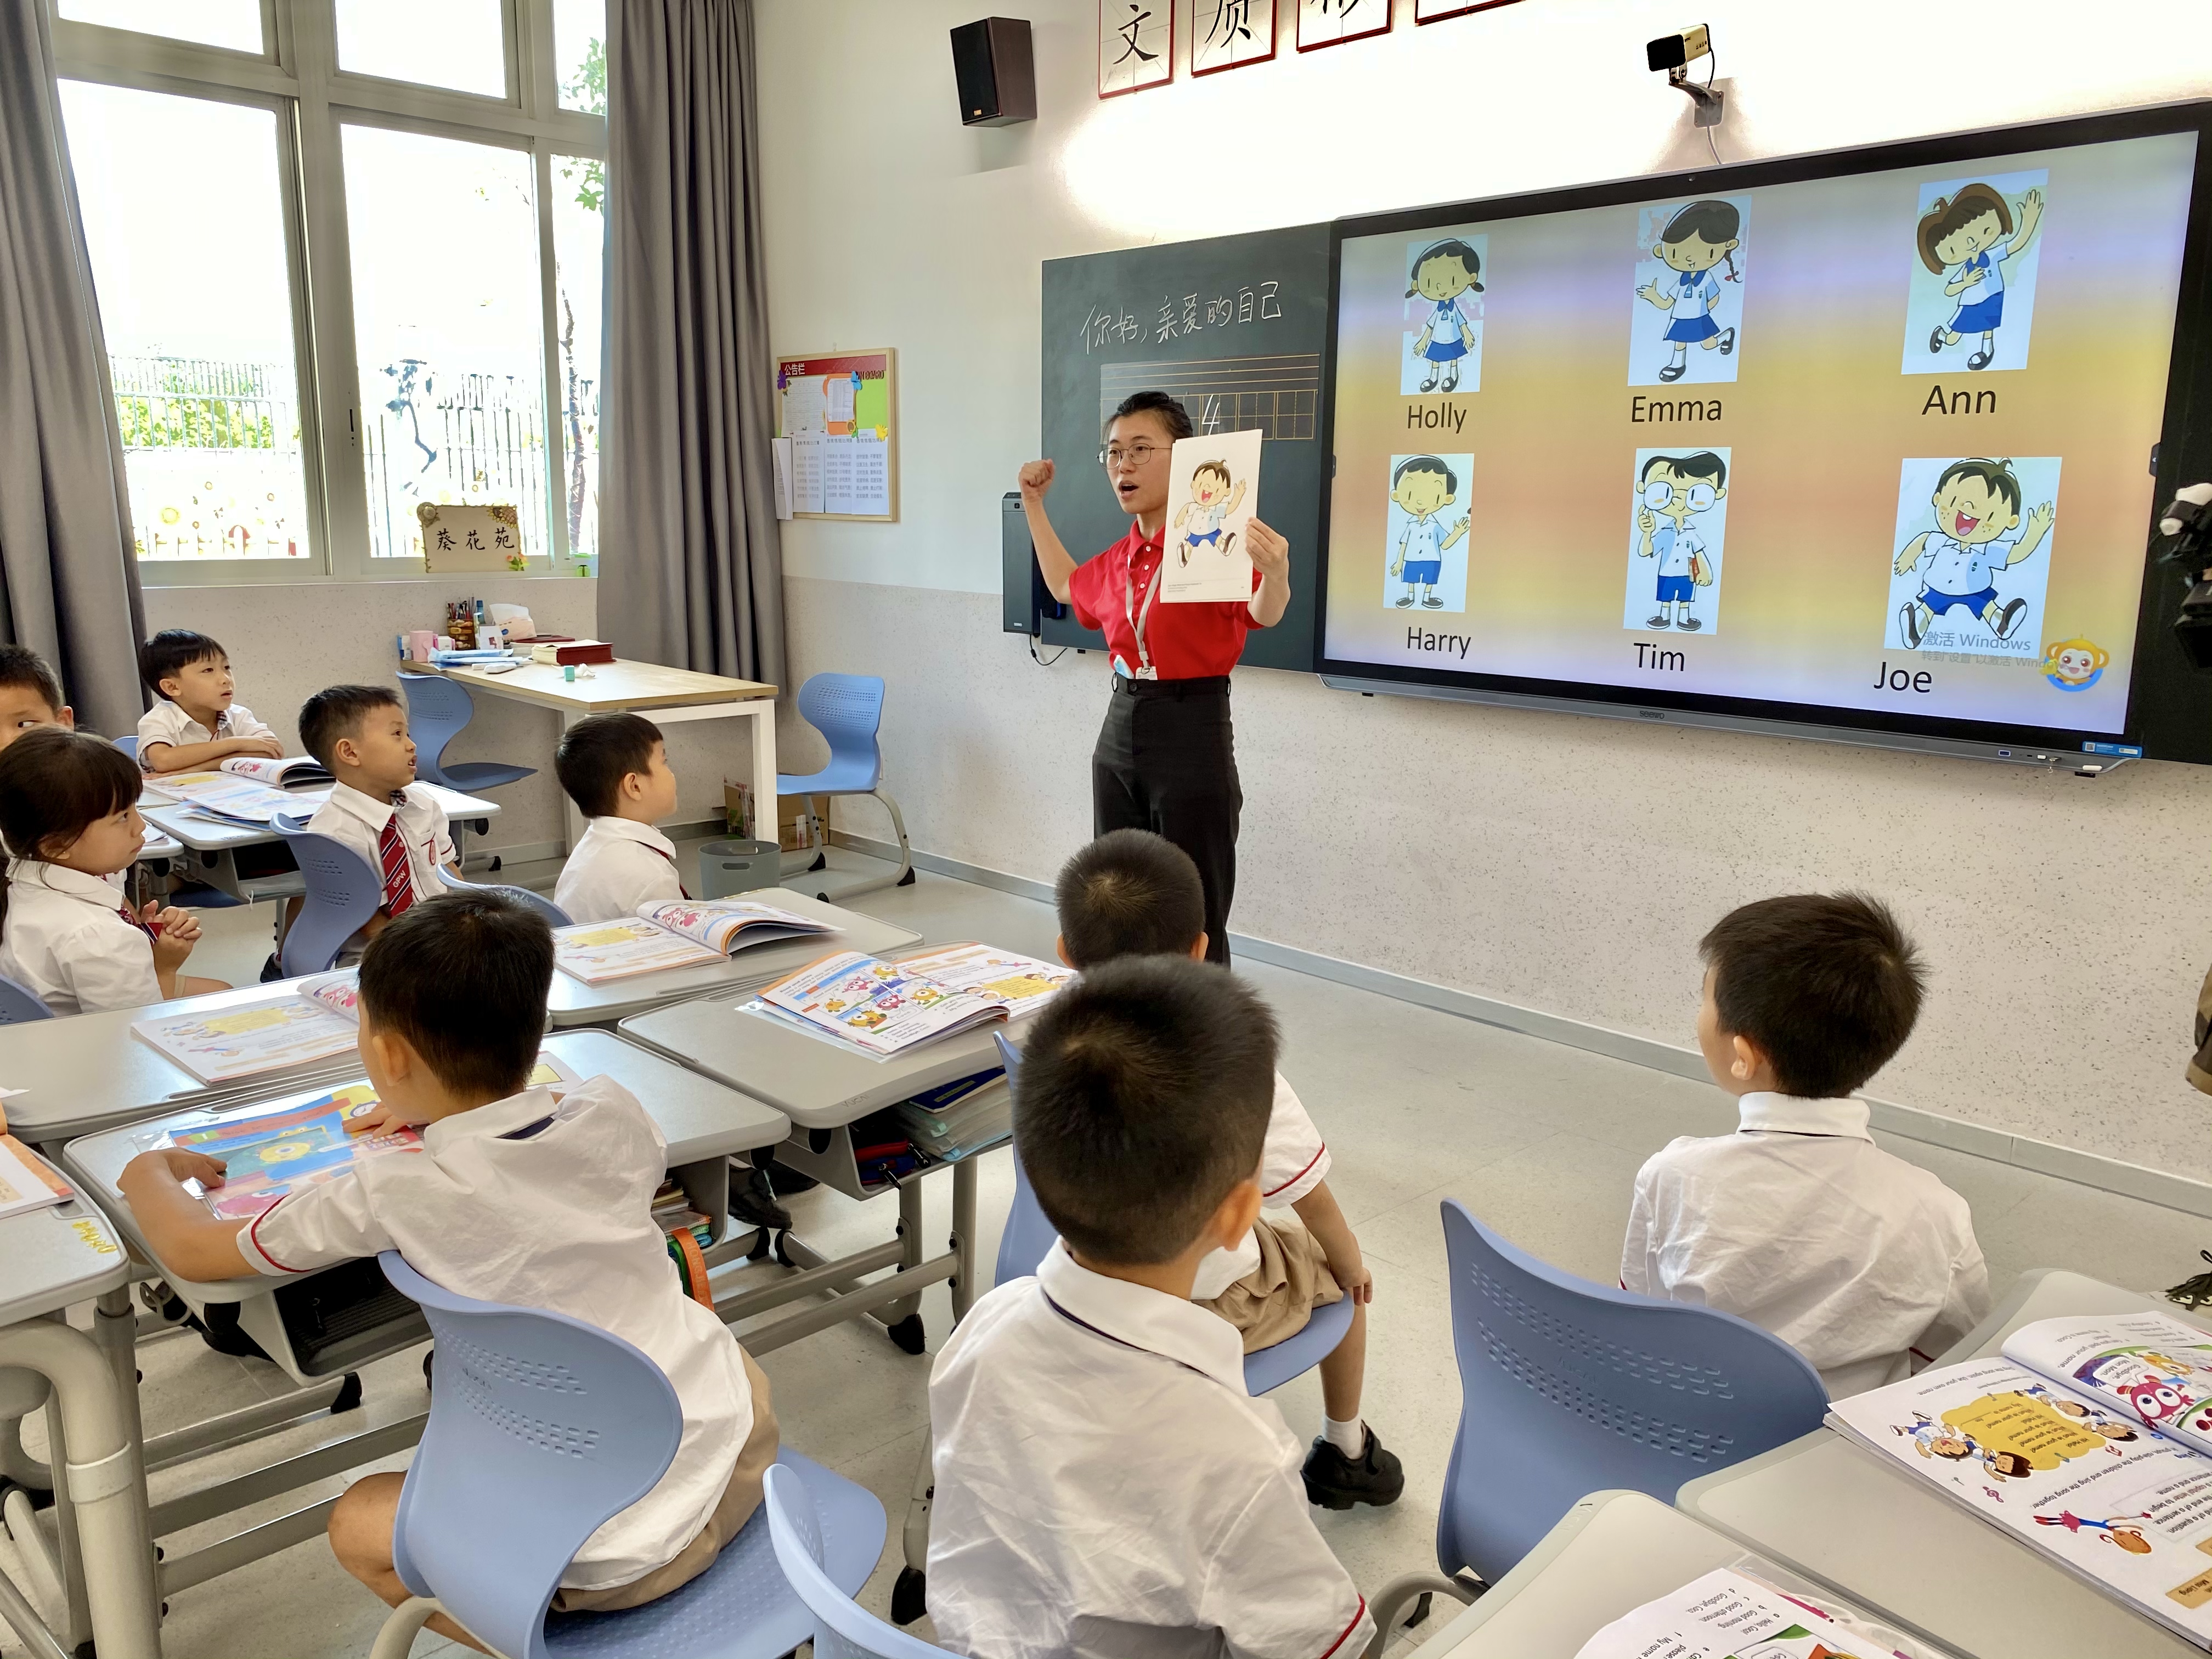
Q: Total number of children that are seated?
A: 9